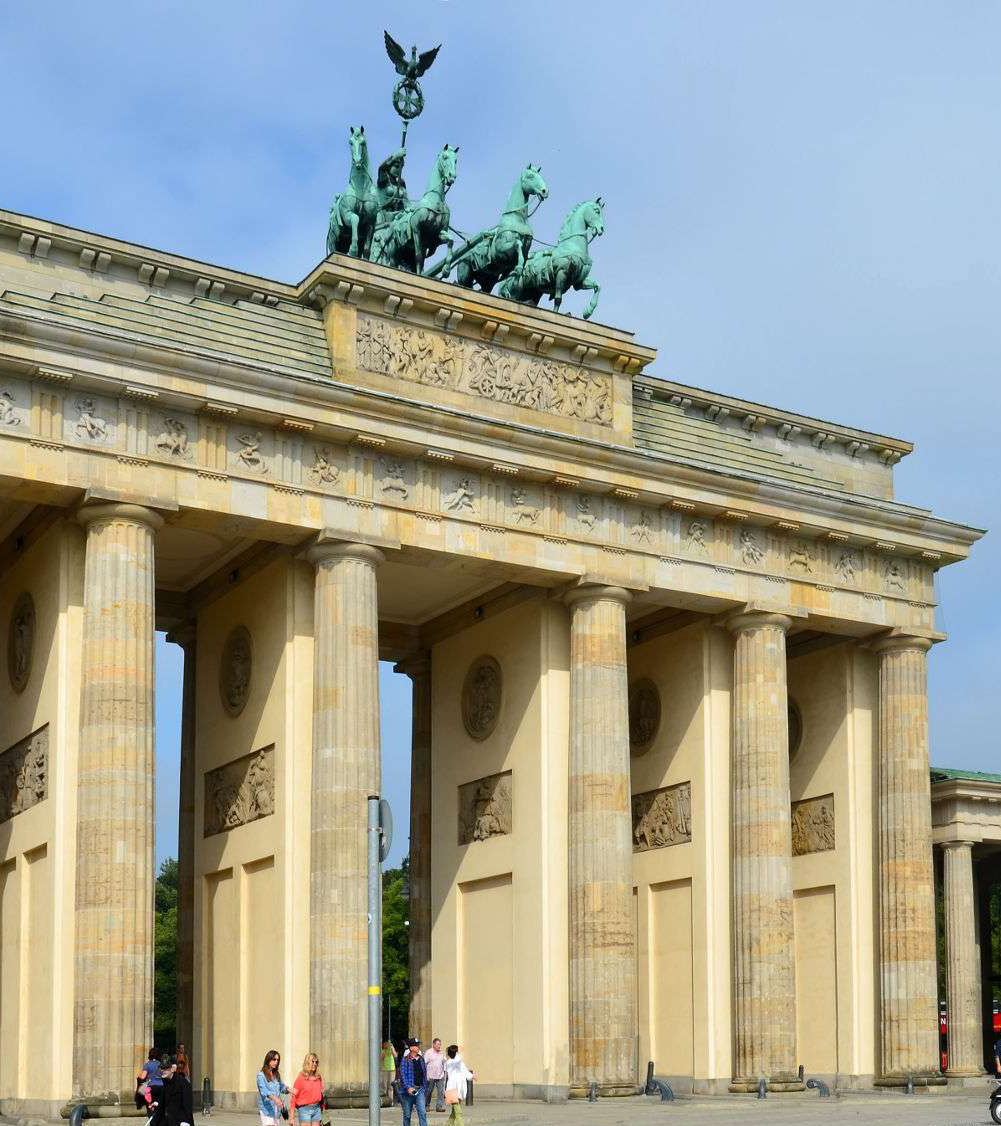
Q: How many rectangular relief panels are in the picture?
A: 6